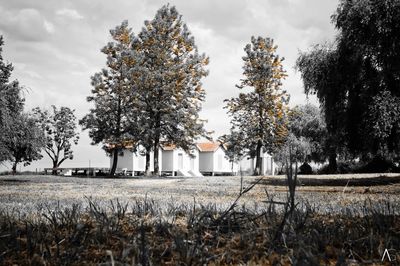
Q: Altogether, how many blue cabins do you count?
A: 0